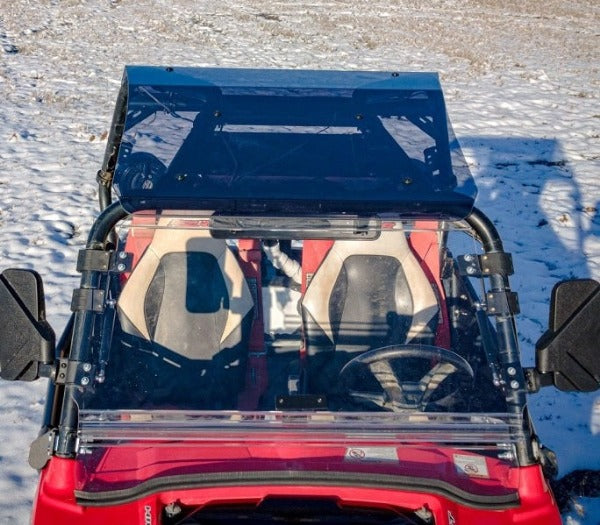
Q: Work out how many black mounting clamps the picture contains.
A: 6